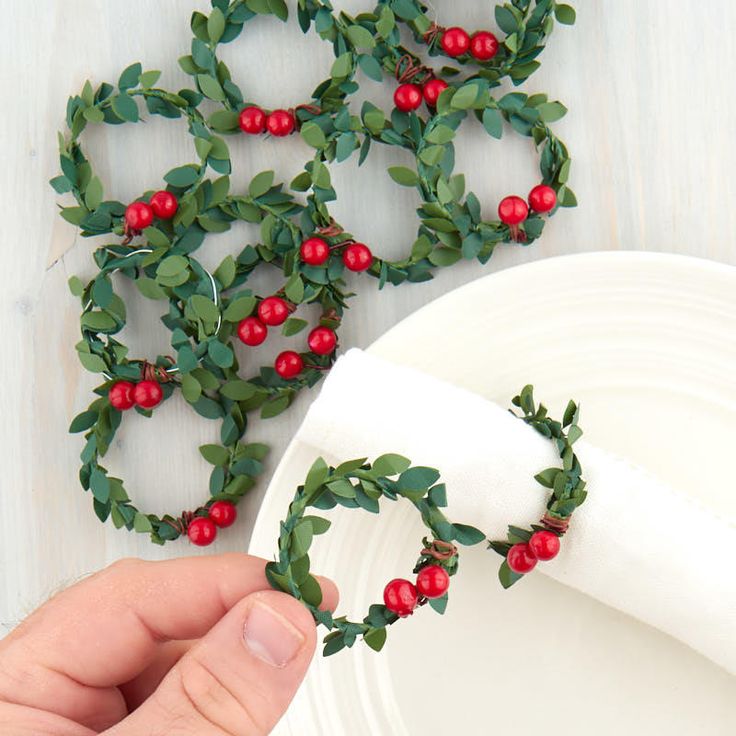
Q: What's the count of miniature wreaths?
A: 12